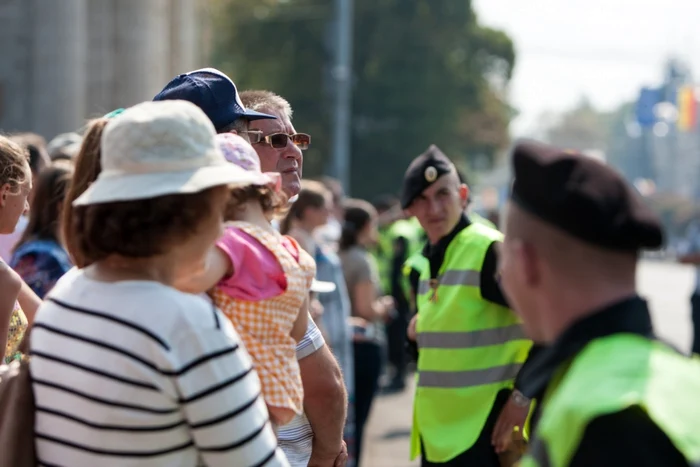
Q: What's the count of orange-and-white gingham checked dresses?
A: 1